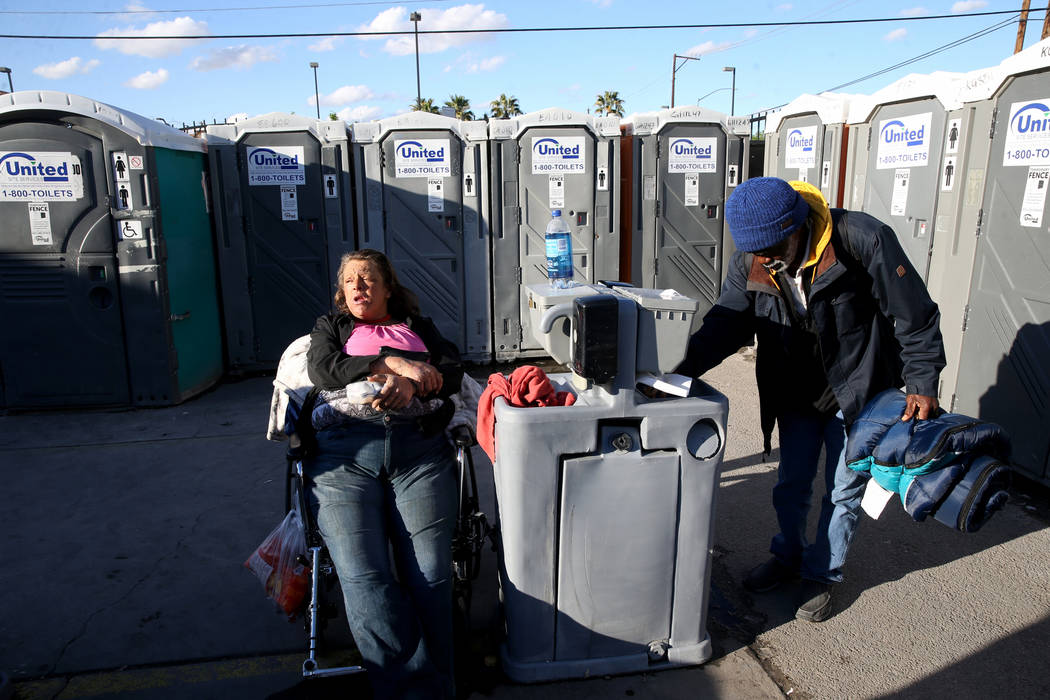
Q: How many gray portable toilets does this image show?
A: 8